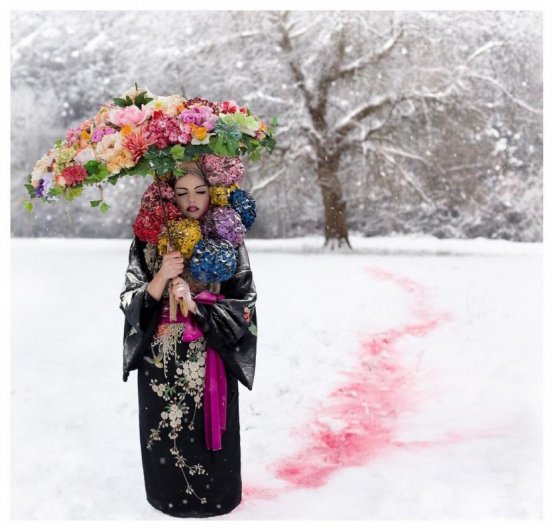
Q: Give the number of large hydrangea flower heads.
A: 8